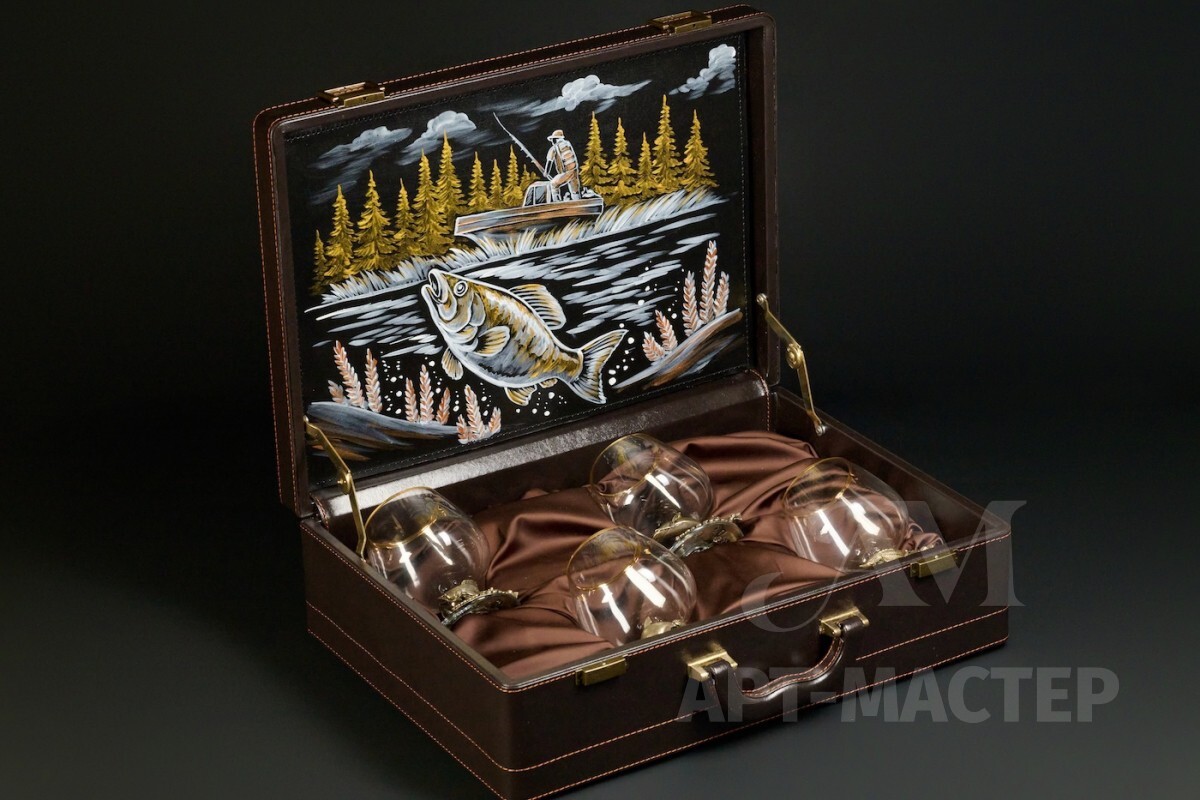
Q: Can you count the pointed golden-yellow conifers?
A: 15